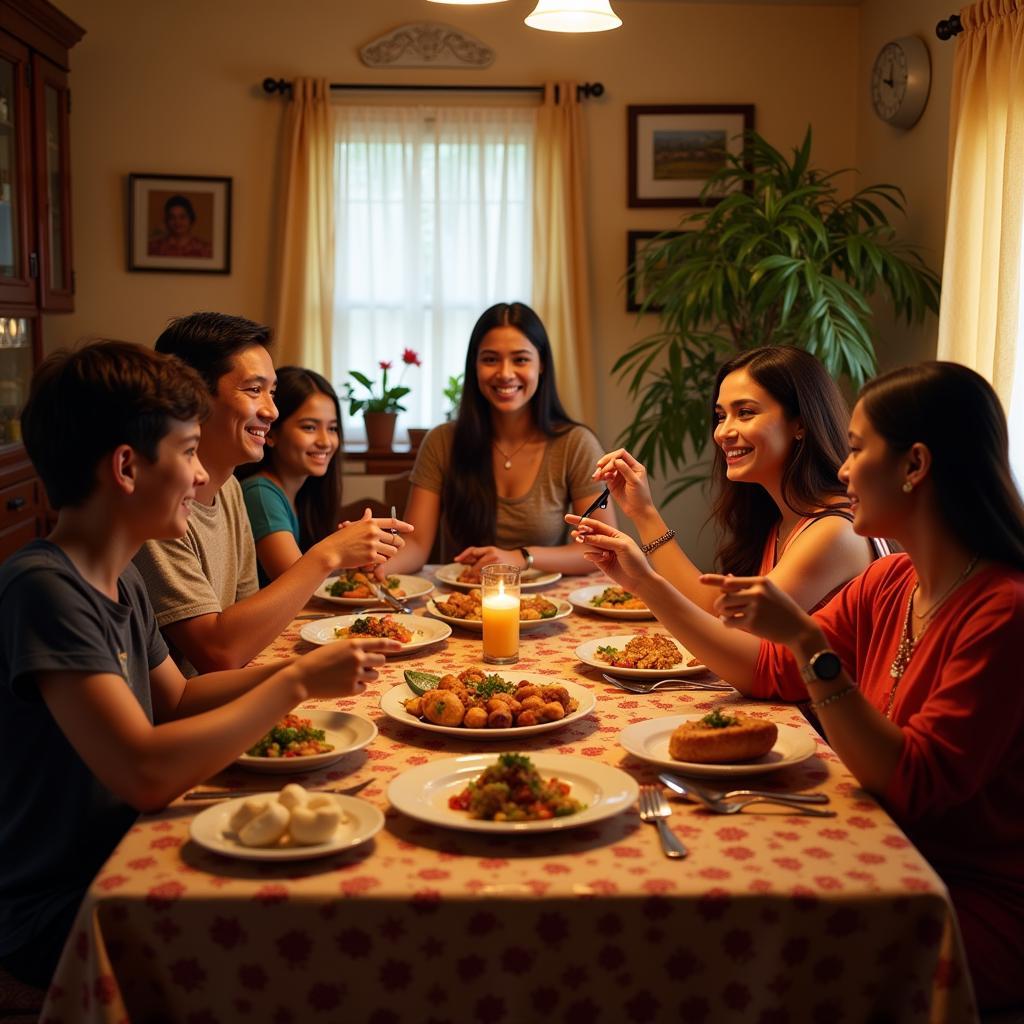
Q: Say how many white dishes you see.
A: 11